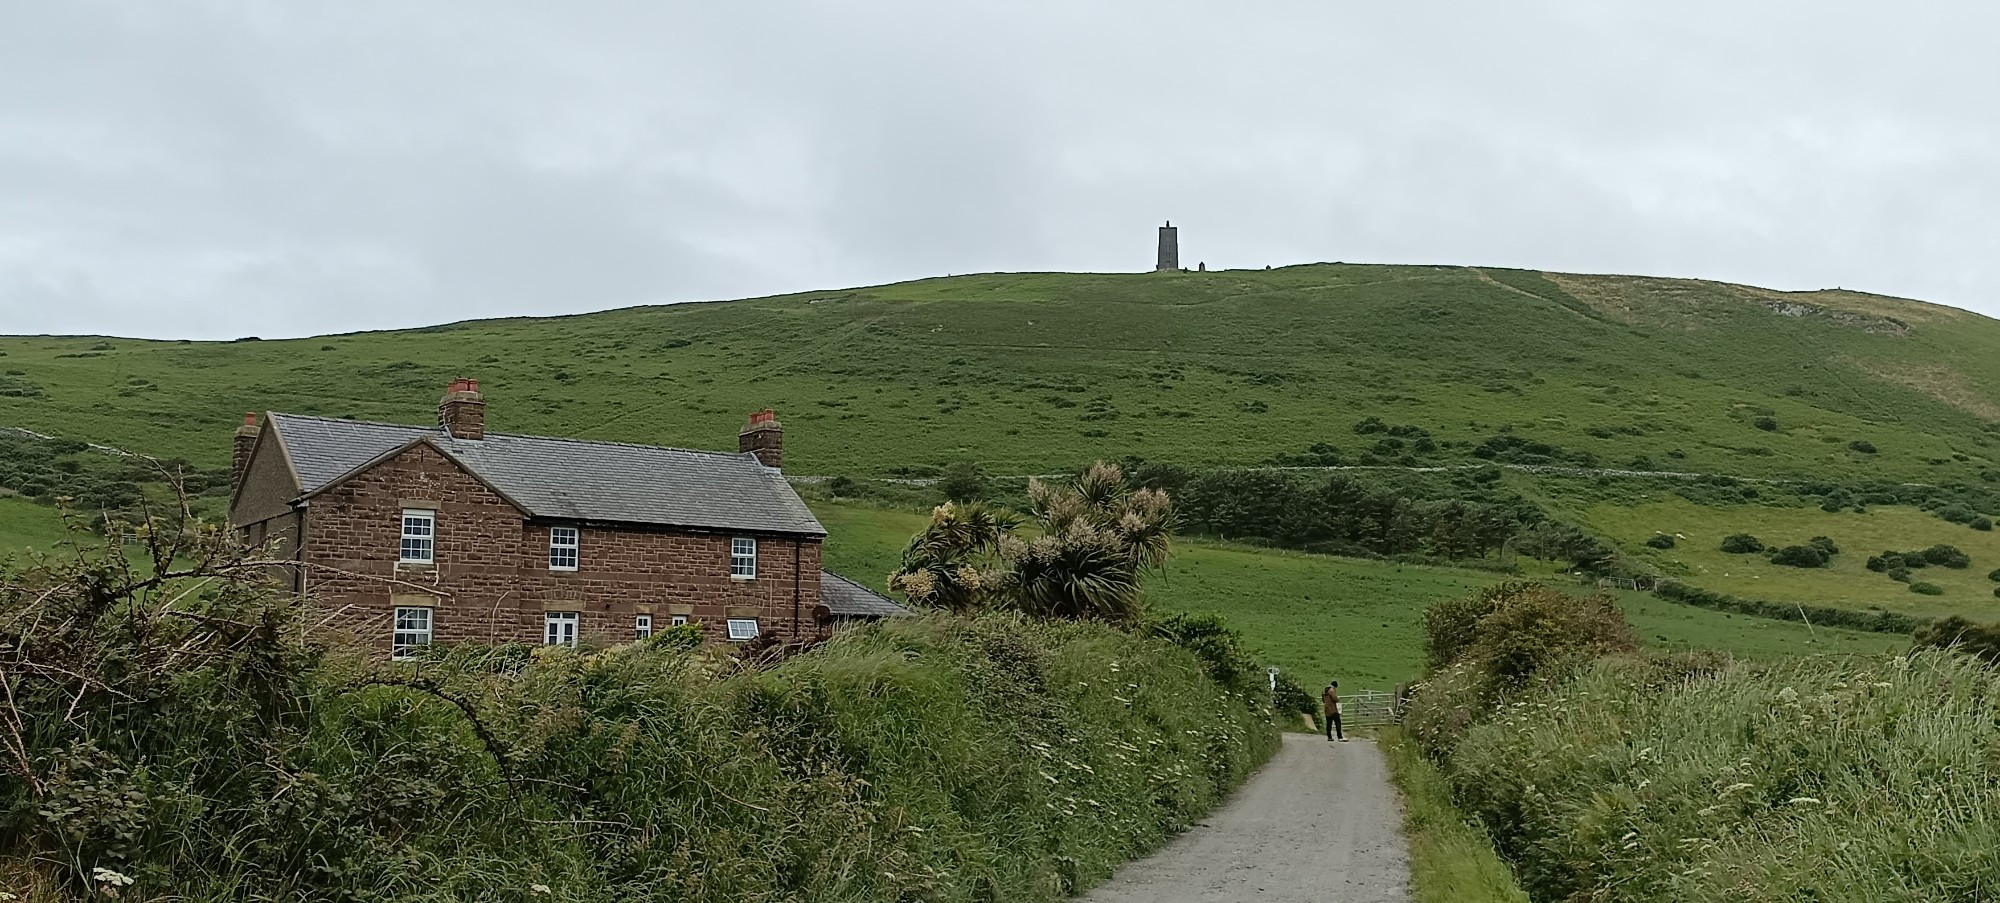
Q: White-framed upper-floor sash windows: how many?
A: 3